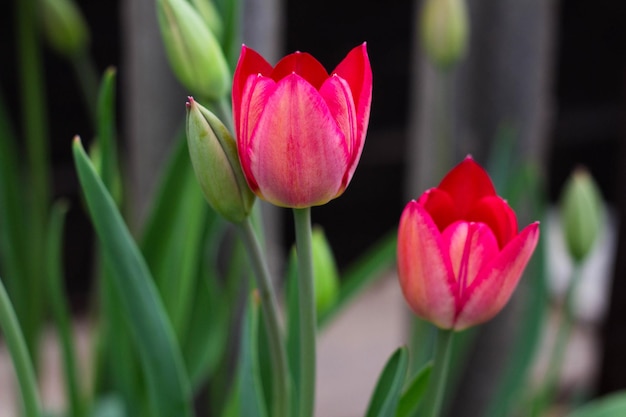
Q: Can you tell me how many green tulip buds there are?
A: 7